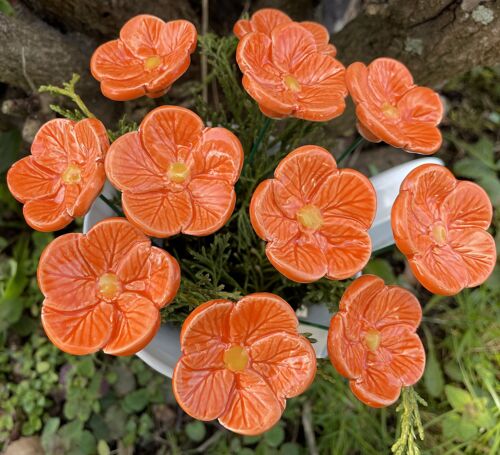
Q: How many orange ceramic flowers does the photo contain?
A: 11